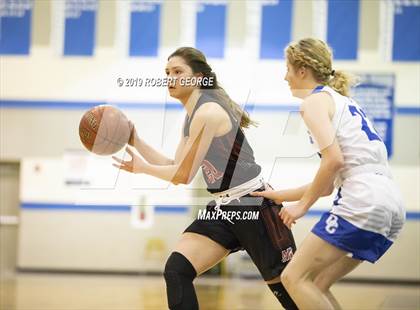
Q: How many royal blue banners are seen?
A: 7